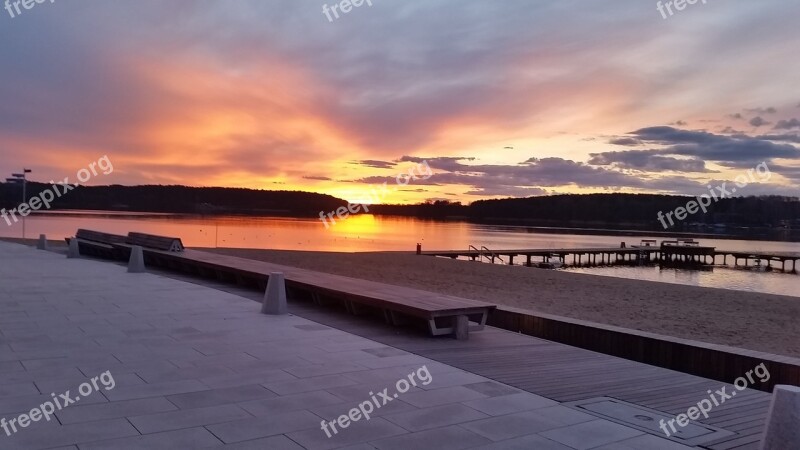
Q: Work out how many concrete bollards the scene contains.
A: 5